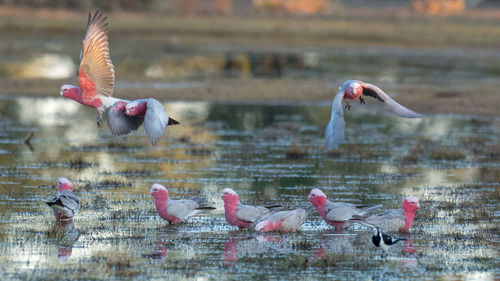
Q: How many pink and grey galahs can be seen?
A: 9